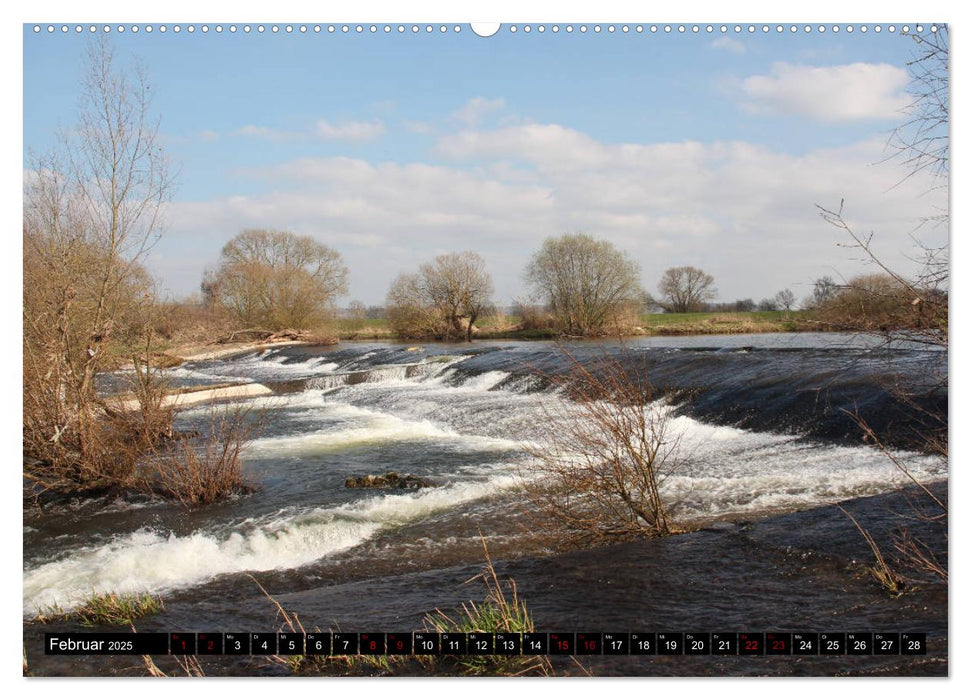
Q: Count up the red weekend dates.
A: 8